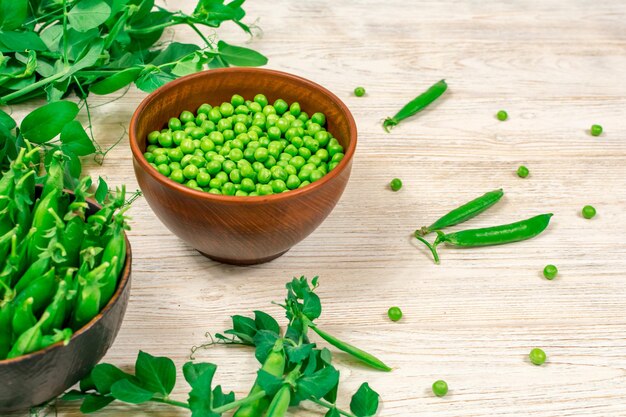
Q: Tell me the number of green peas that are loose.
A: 10